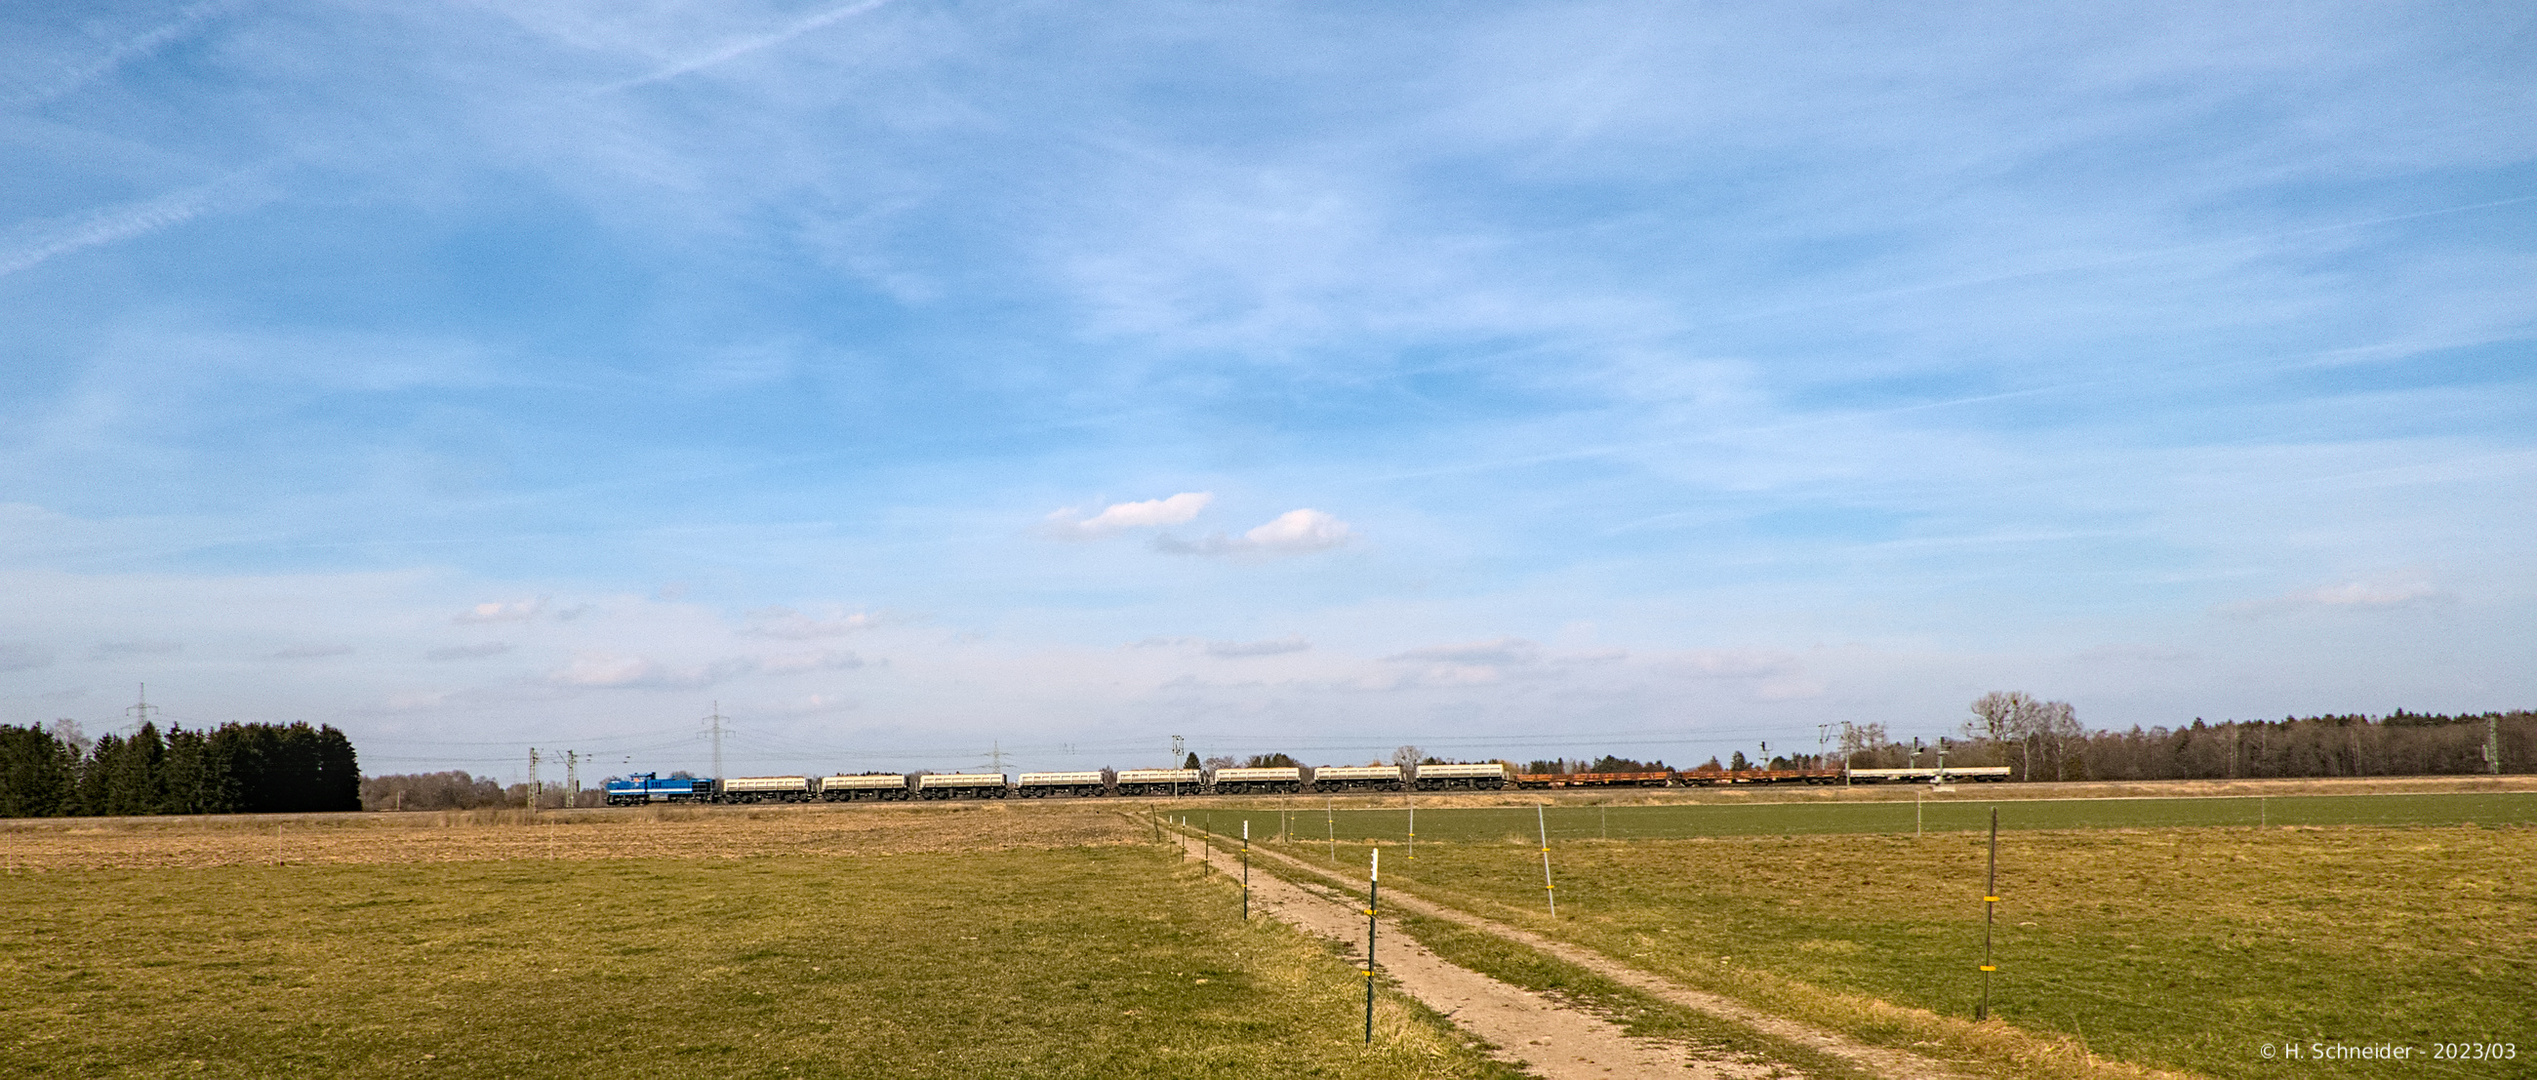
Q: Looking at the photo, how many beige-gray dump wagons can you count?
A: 8